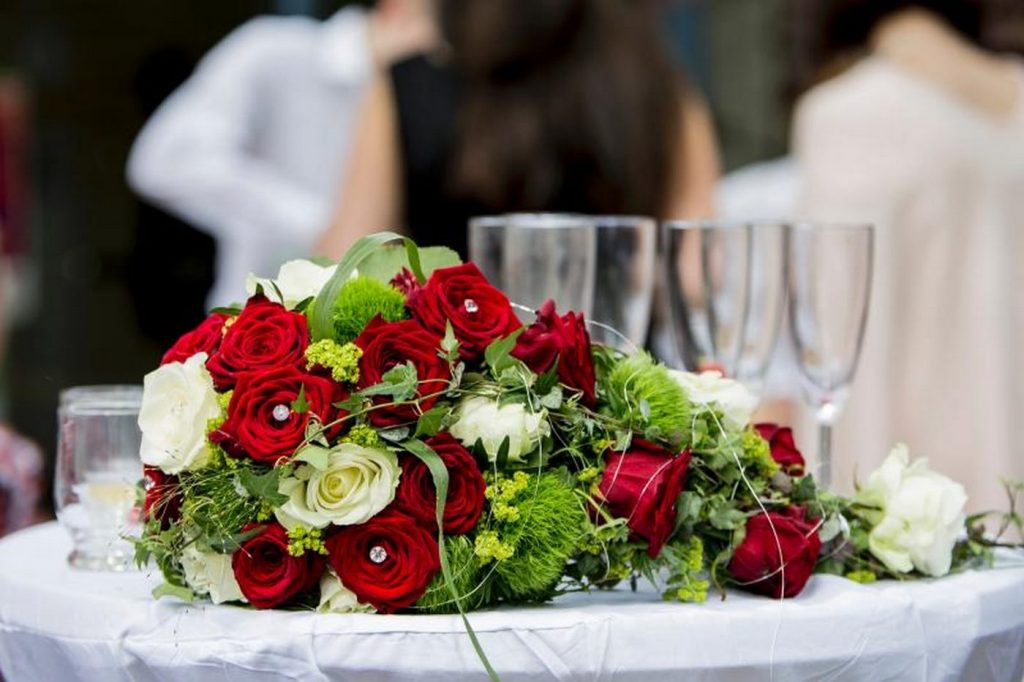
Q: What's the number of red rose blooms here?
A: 13